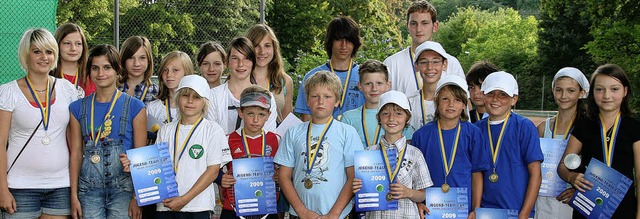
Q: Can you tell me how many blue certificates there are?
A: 7